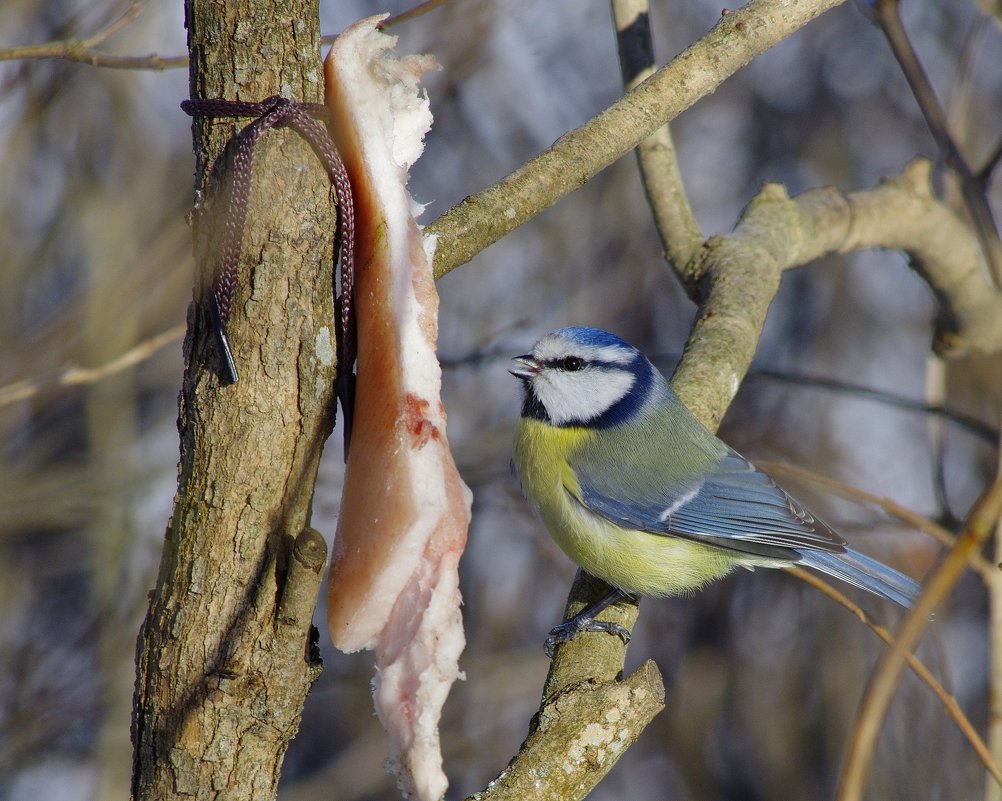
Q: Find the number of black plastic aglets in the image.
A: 2